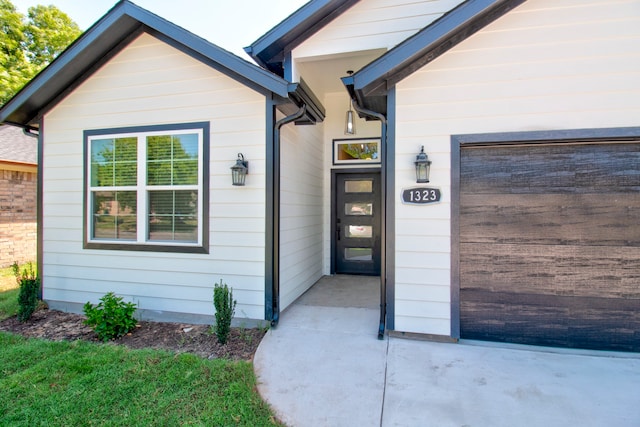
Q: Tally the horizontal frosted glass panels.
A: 4